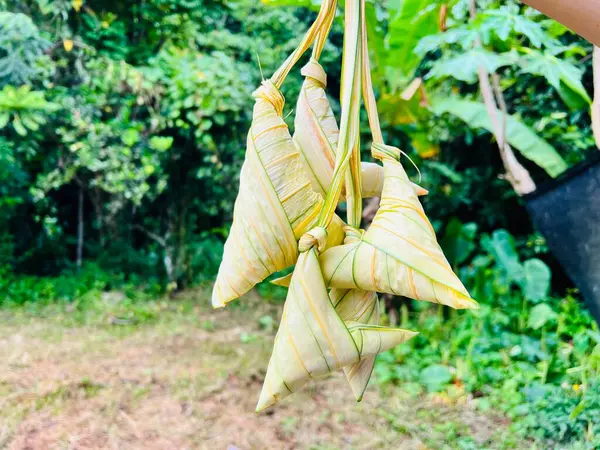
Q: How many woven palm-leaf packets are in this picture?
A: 5